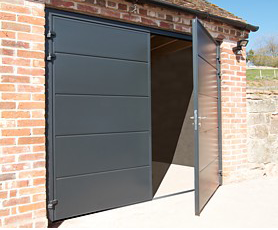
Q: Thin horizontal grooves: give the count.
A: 8